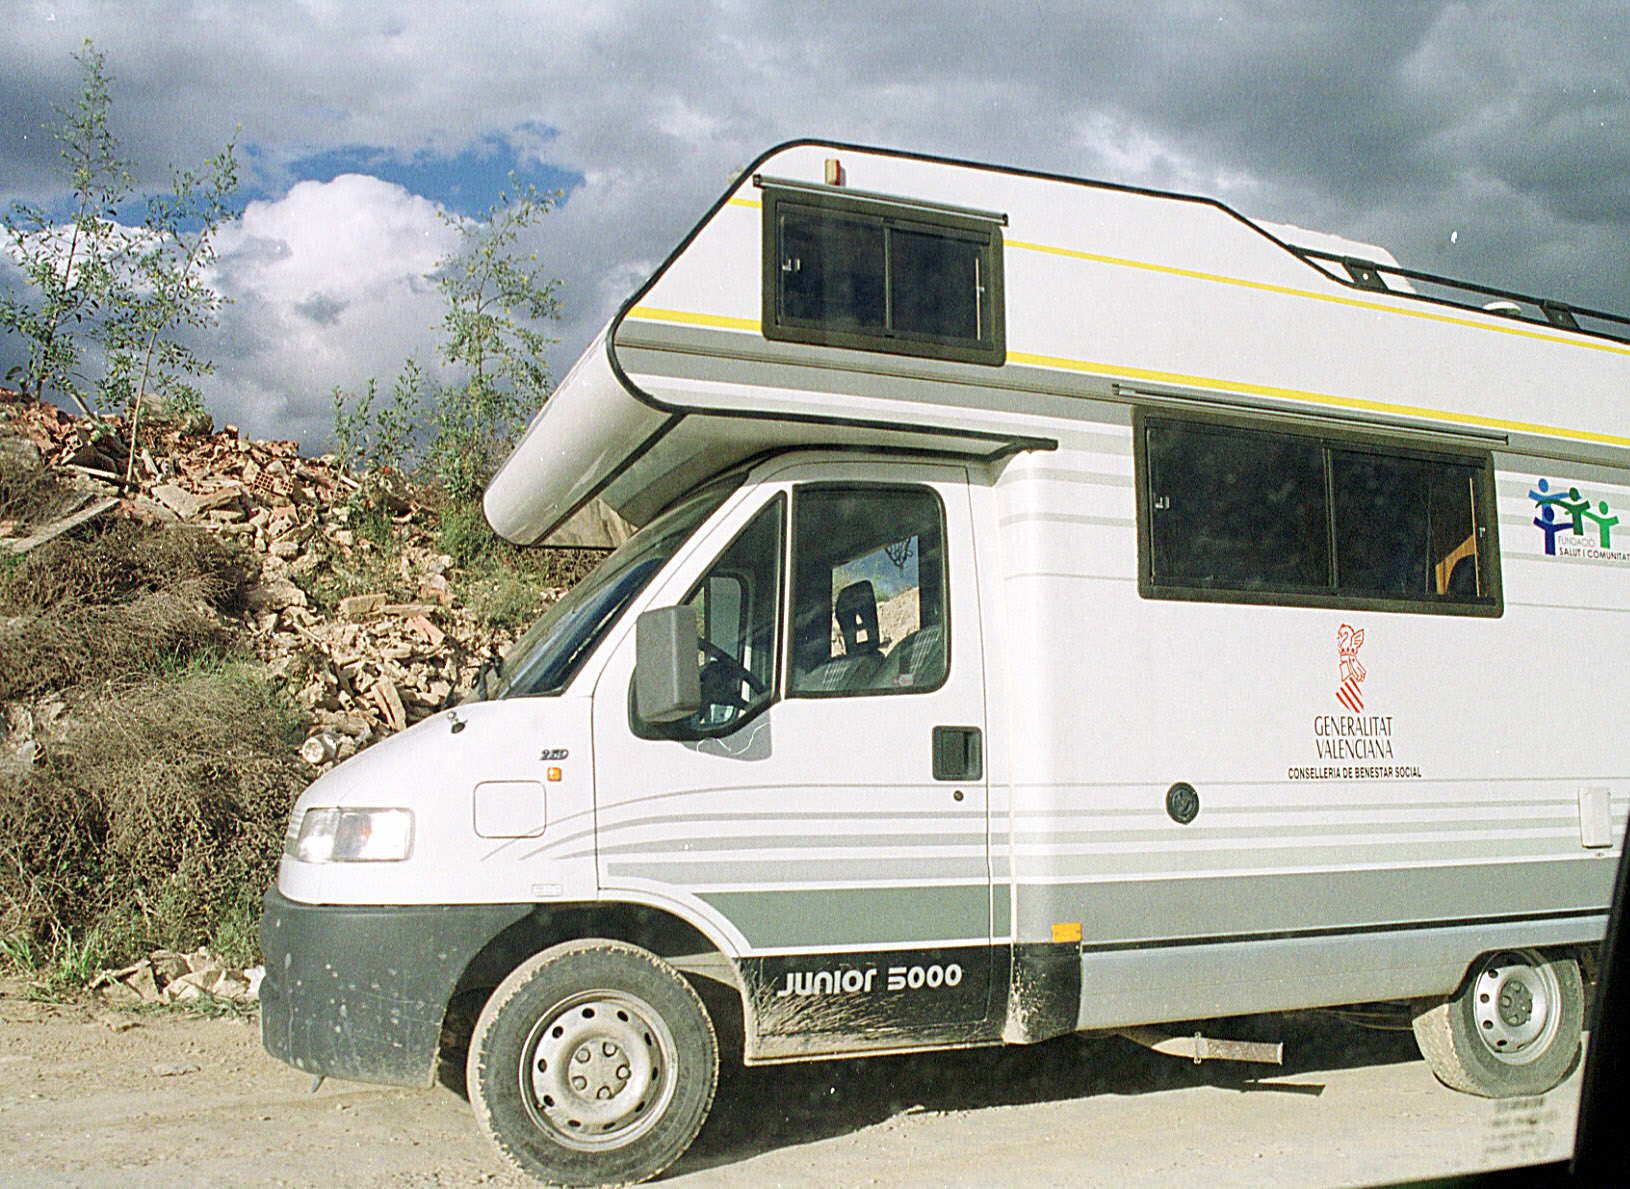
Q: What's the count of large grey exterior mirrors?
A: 1